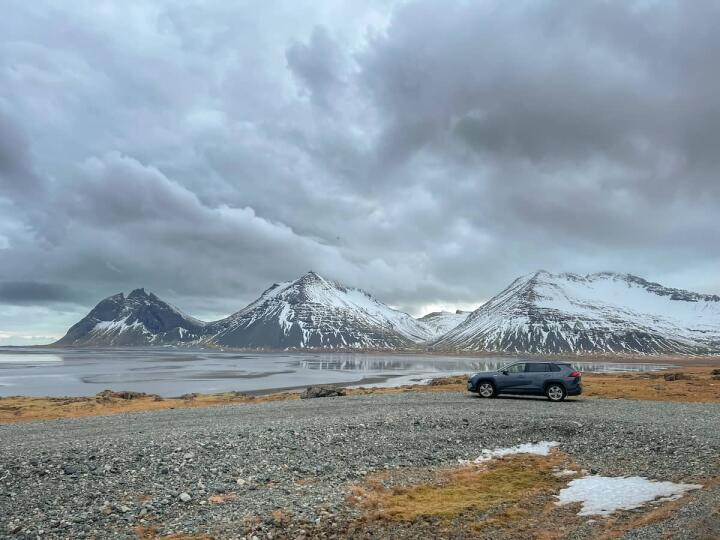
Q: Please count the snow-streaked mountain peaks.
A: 3